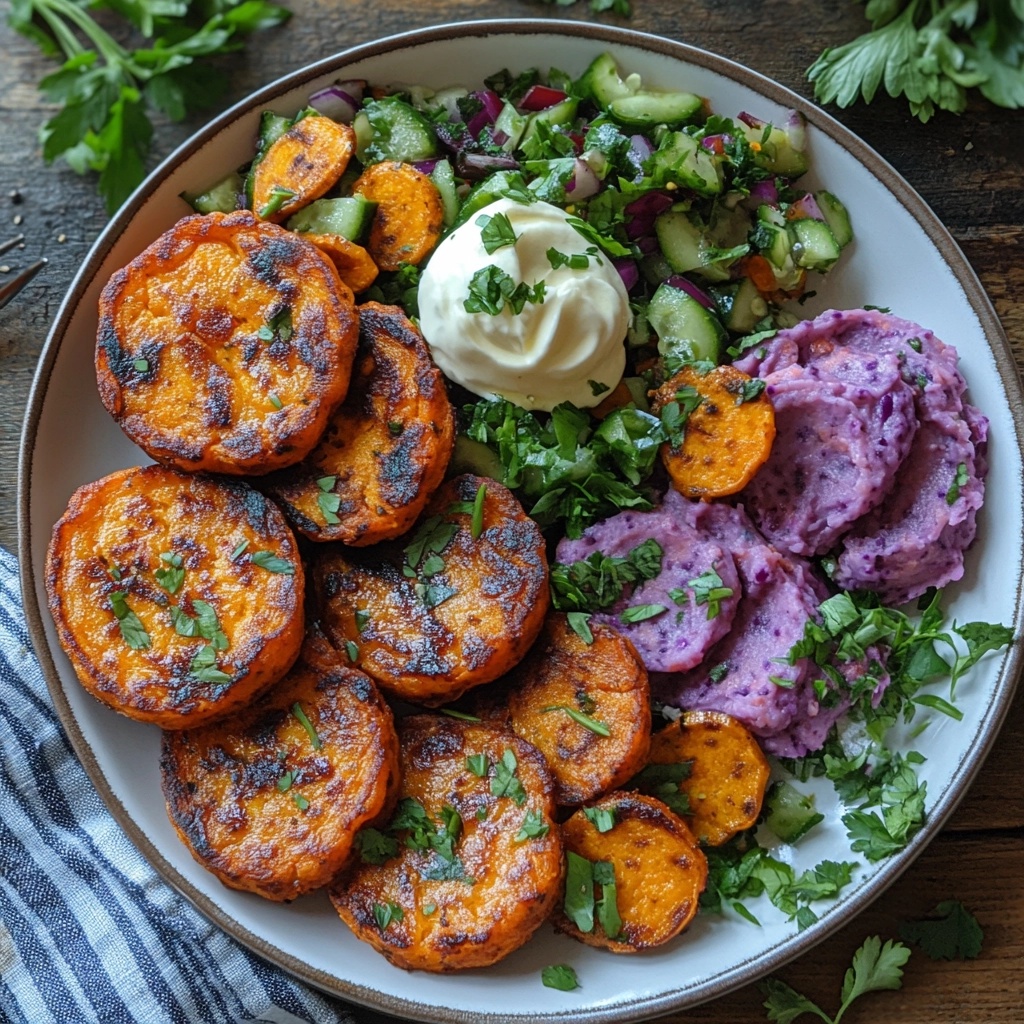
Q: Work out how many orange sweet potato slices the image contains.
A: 13